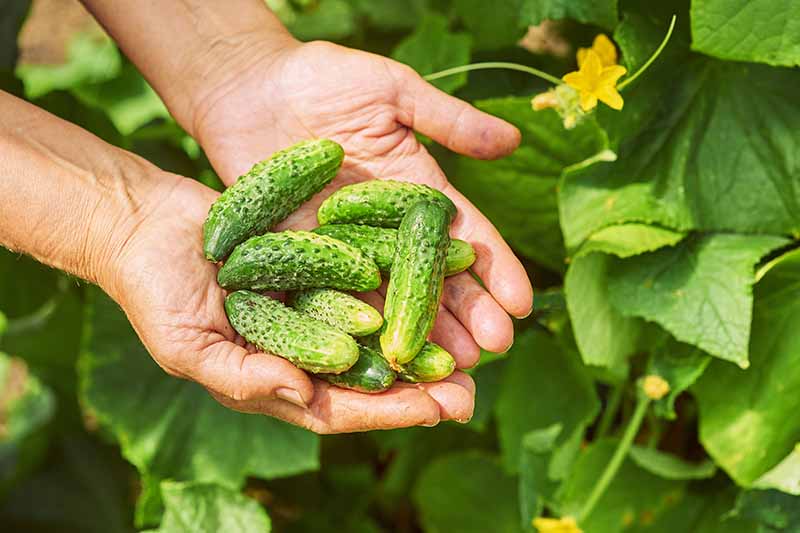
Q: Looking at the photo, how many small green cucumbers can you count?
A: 9